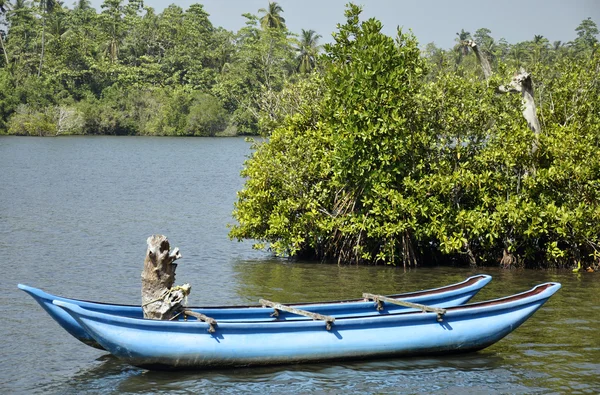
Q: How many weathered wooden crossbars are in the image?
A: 3